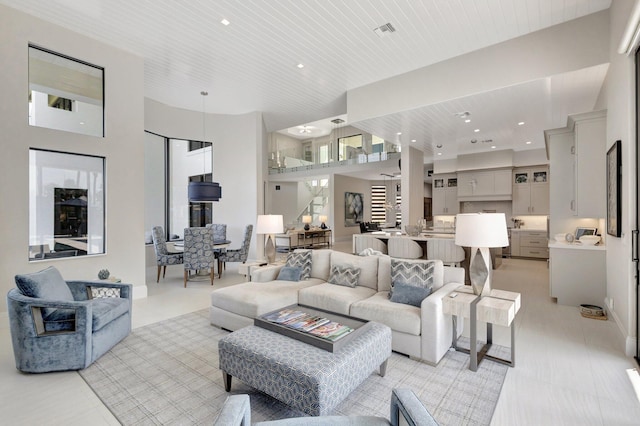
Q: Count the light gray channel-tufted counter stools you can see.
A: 3